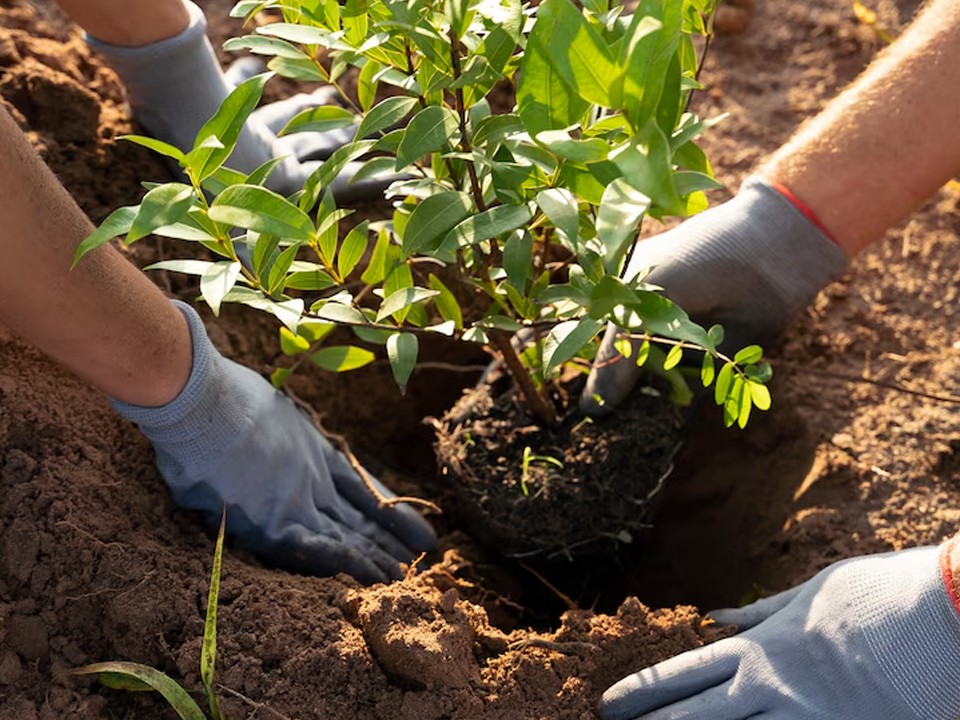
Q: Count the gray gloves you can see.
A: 4